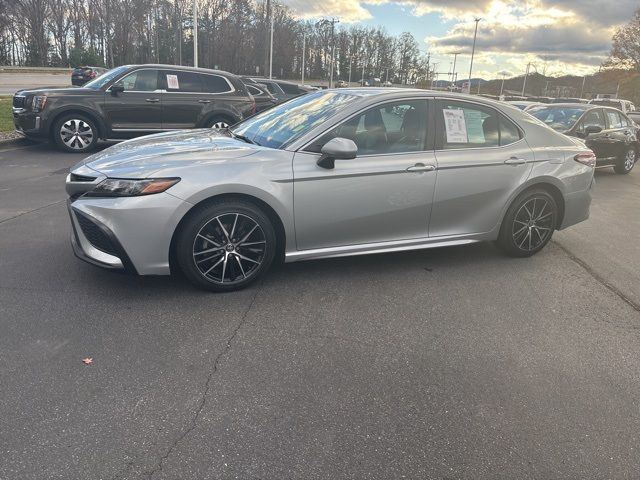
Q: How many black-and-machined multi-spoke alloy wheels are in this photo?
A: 2